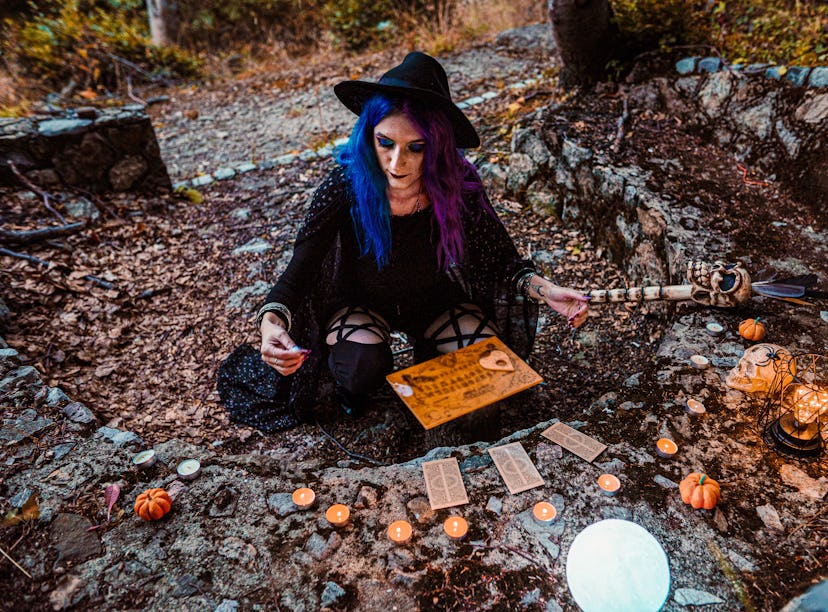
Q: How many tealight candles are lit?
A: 8